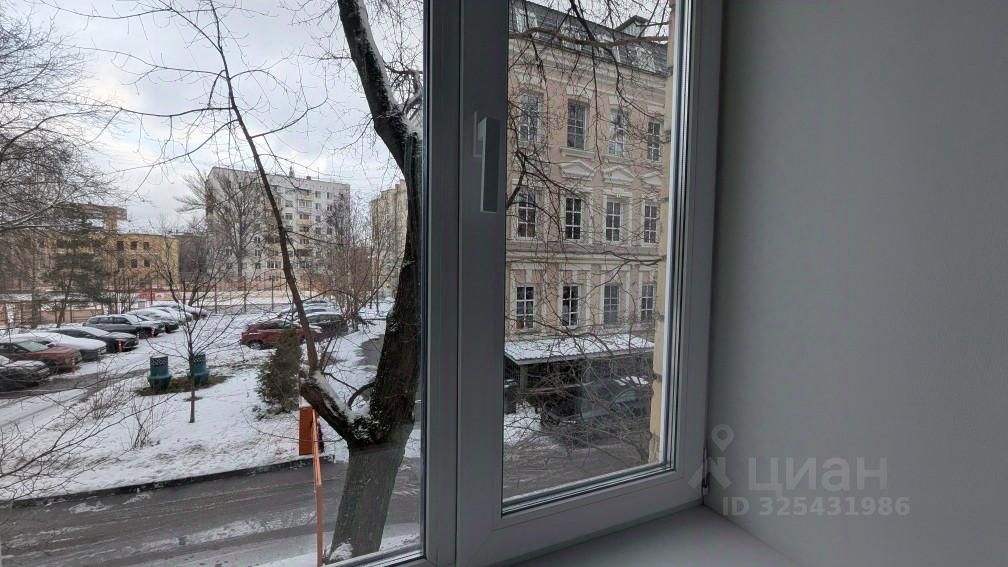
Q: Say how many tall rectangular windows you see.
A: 12